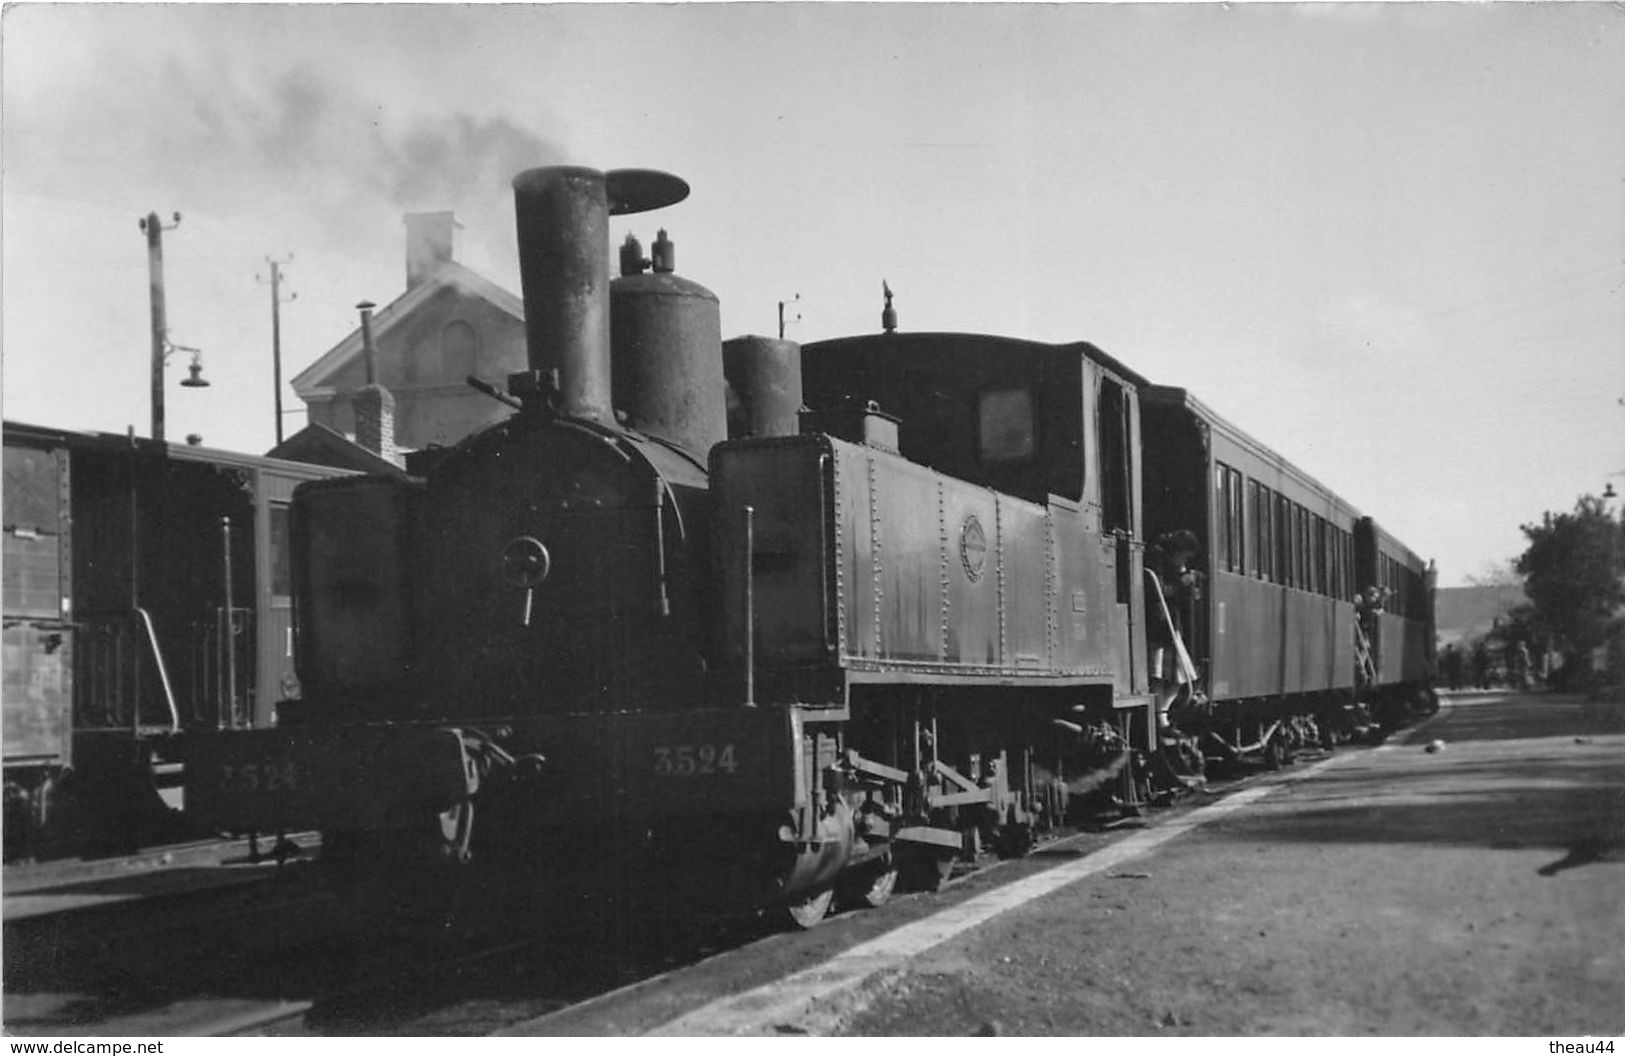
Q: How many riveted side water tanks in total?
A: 2